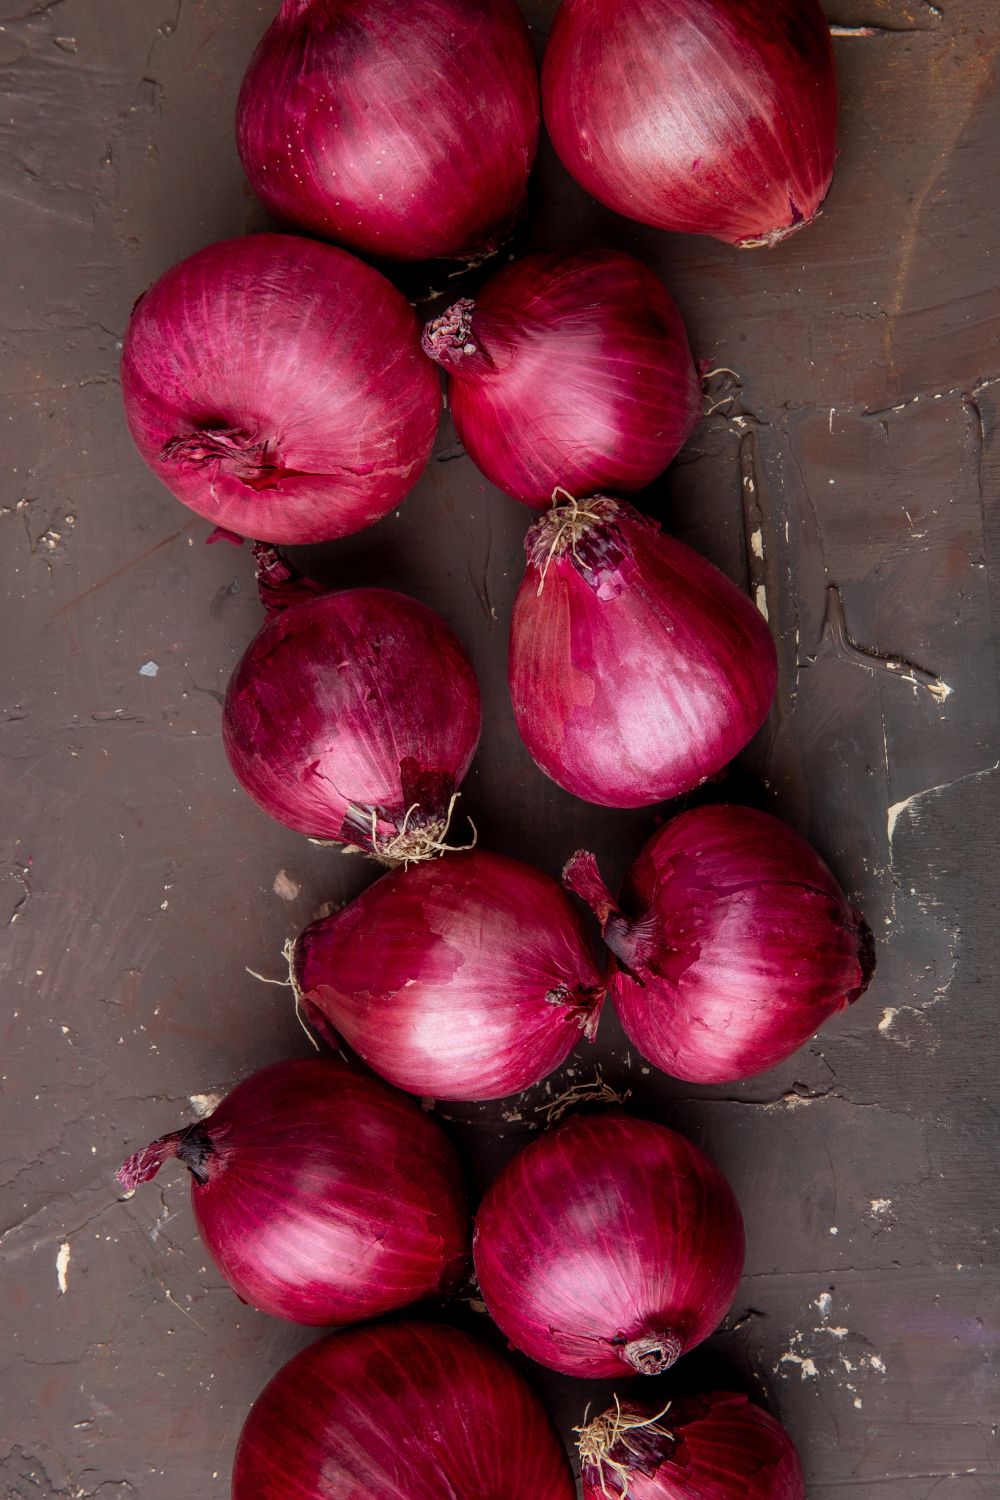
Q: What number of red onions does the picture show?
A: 12